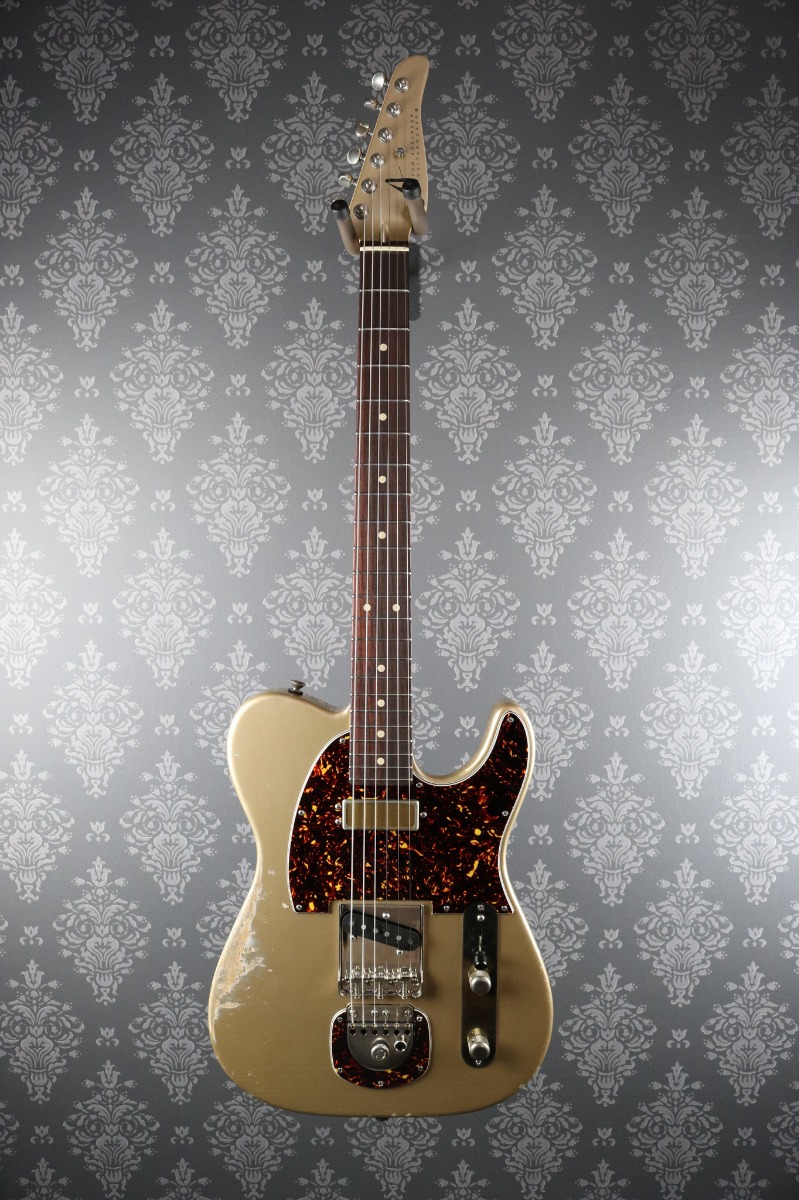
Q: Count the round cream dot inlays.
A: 10